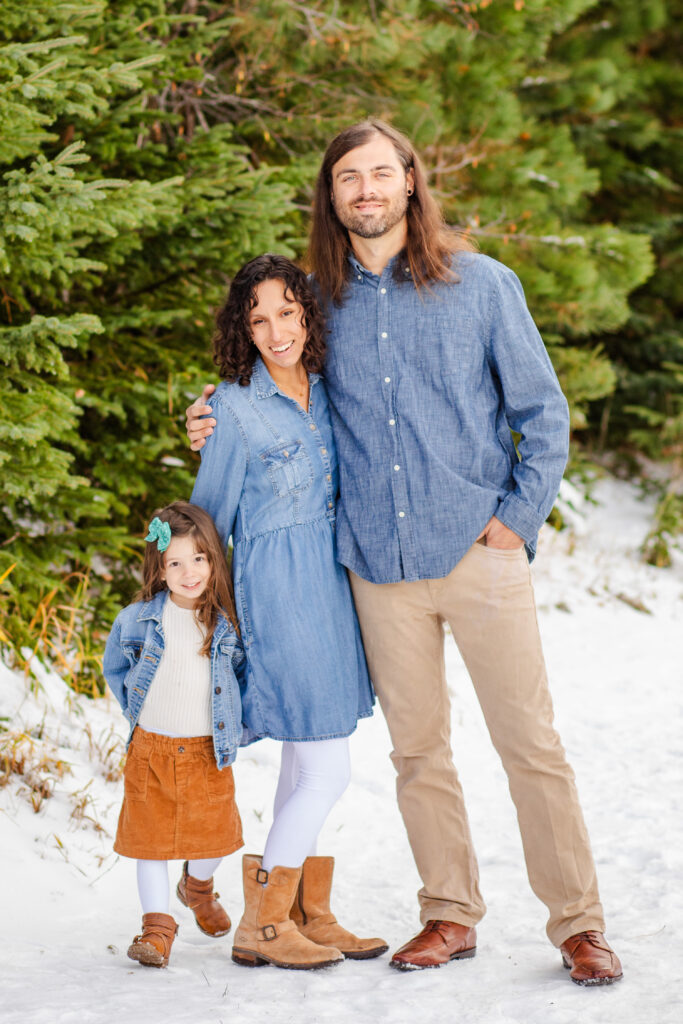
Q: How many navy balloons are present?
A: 0